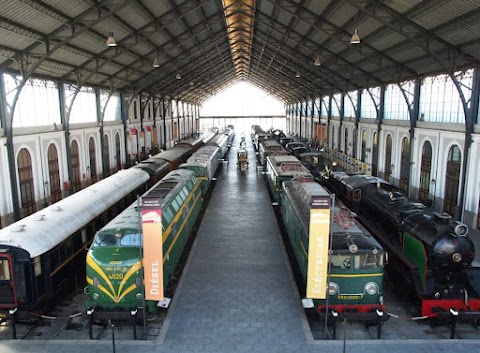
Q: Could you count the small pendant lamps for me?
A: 6